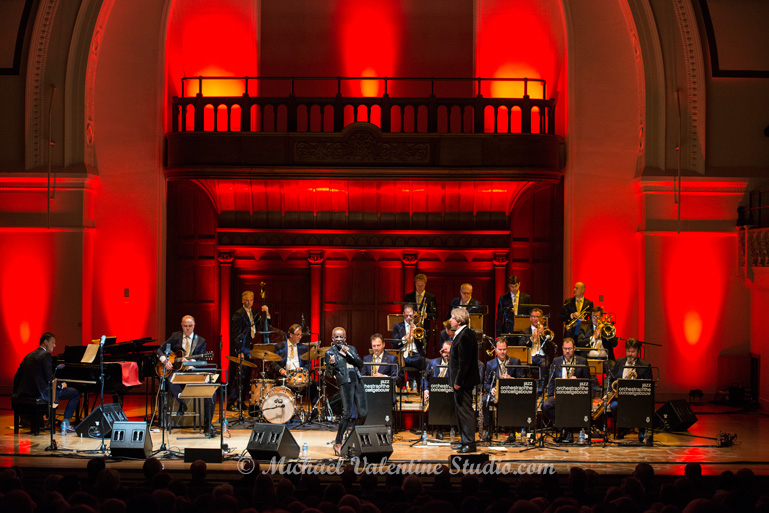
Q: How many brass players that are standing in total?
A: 4